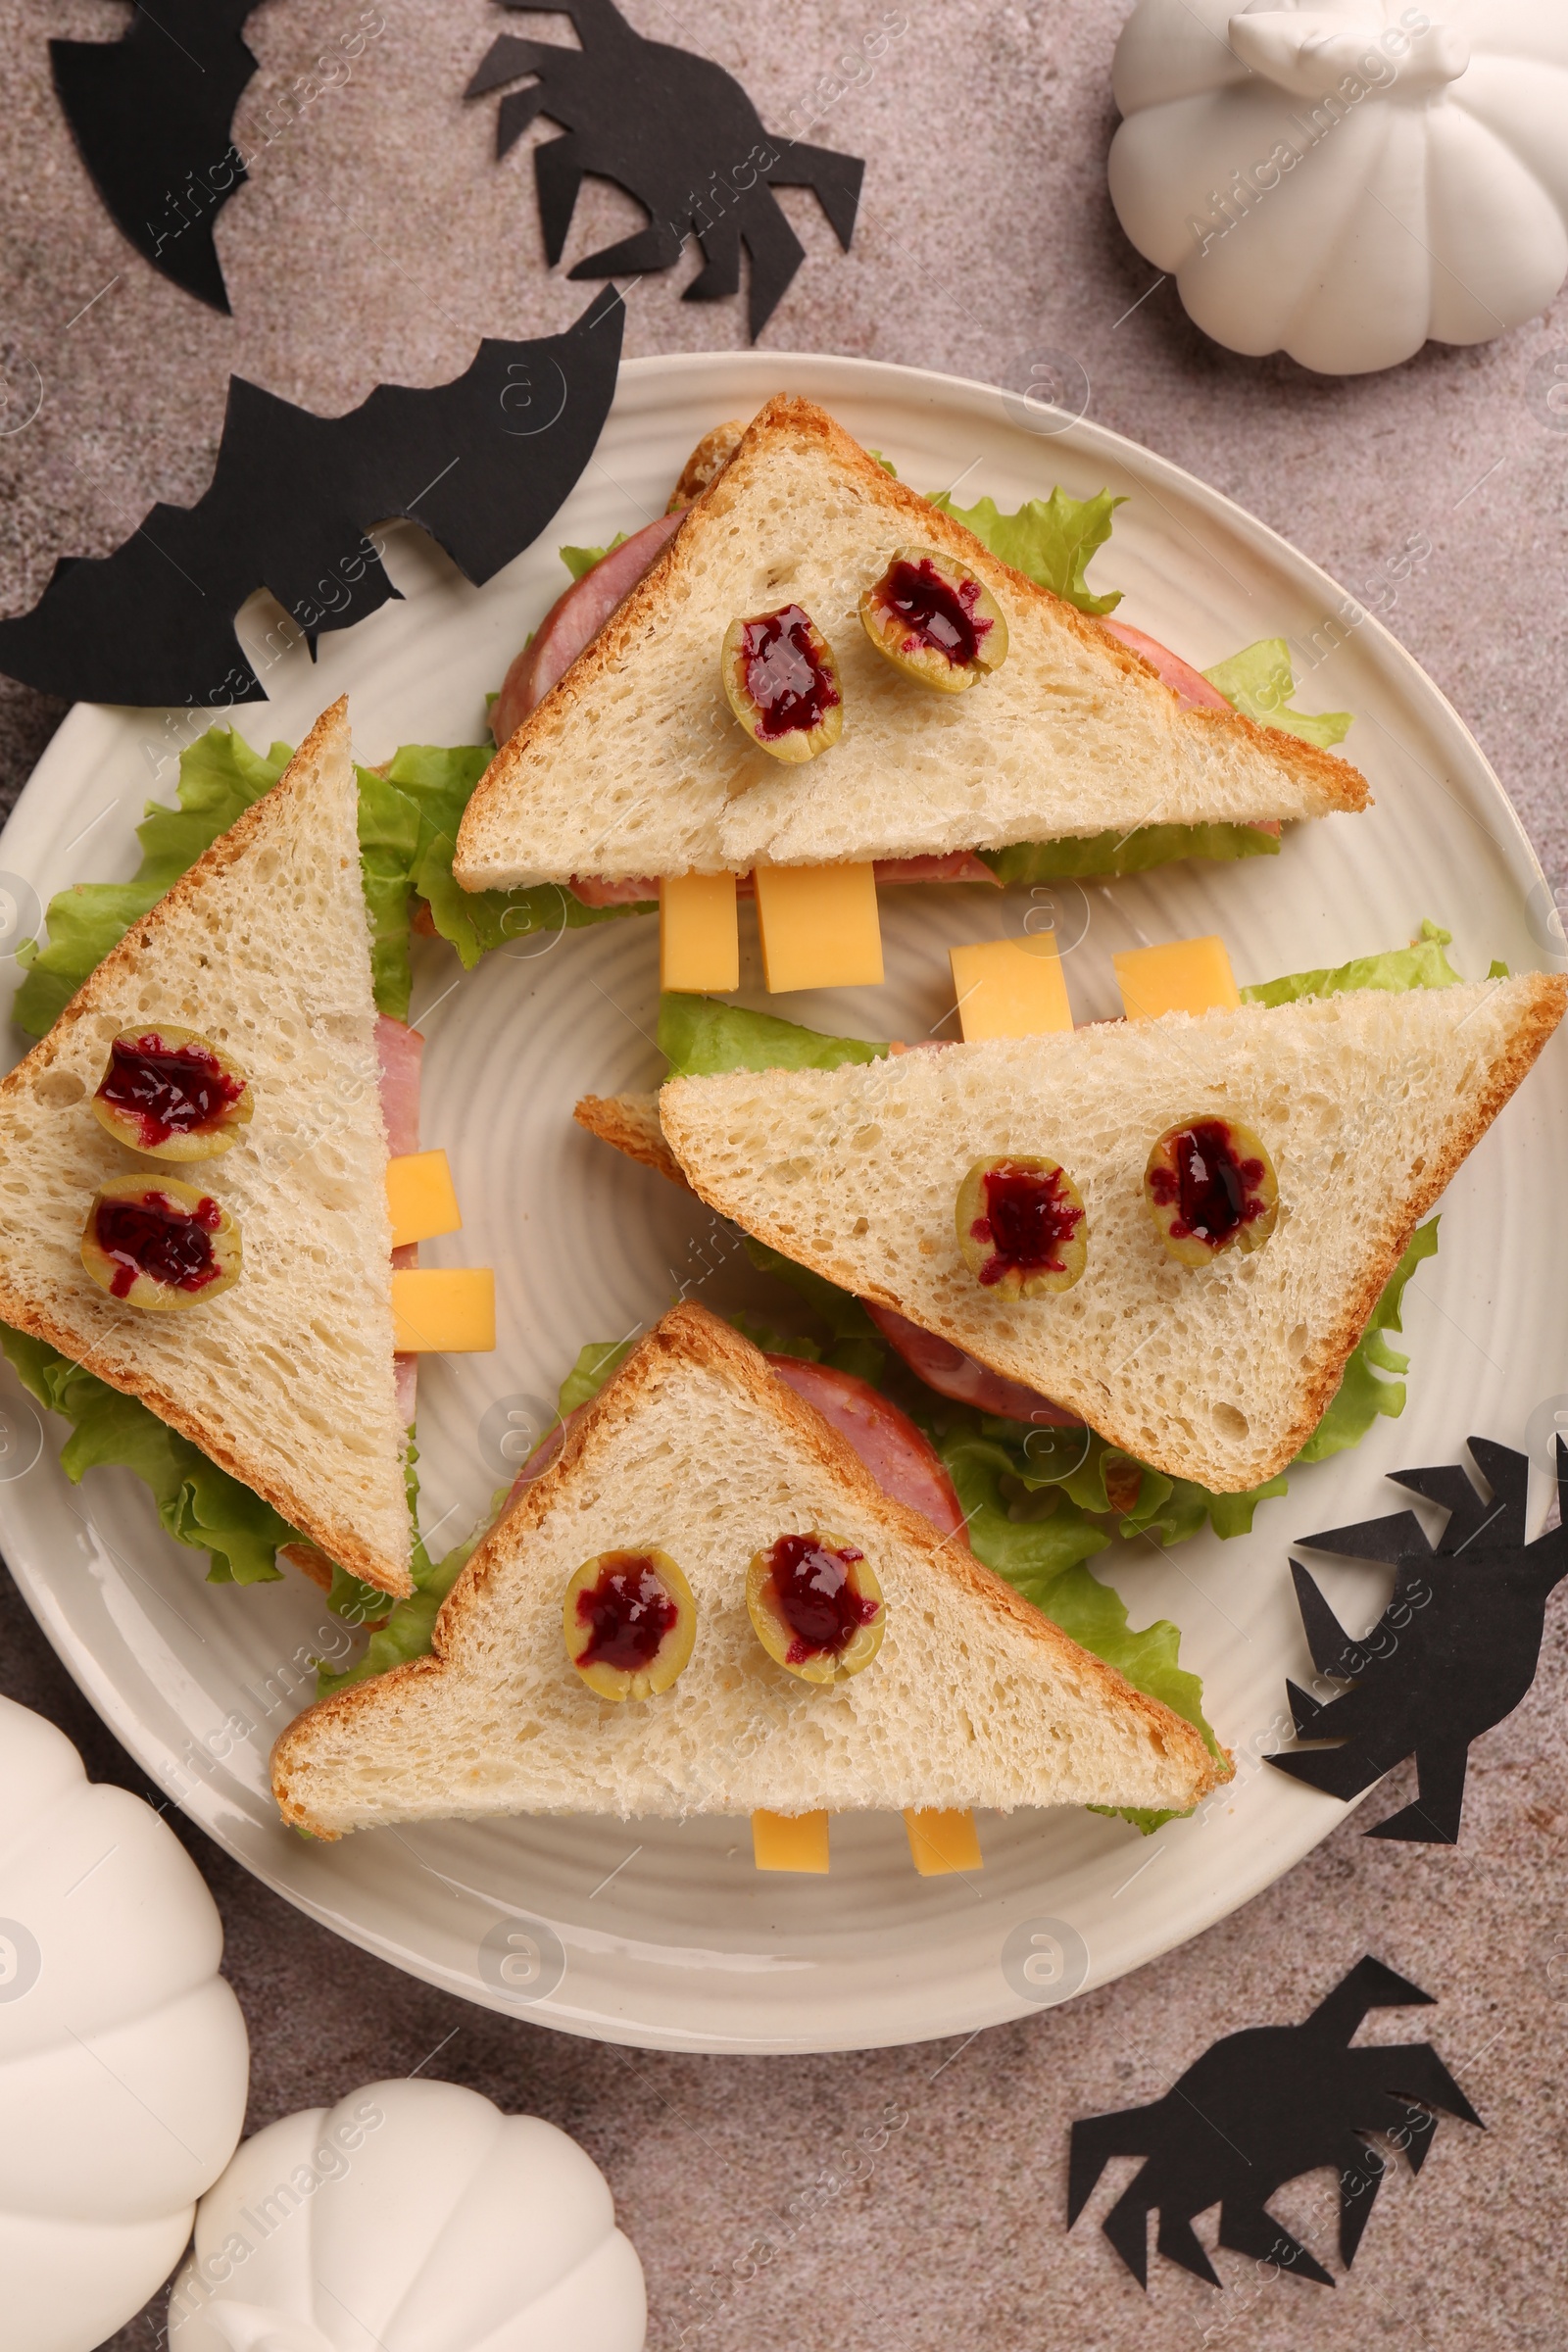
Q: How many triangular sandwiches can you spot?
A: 4